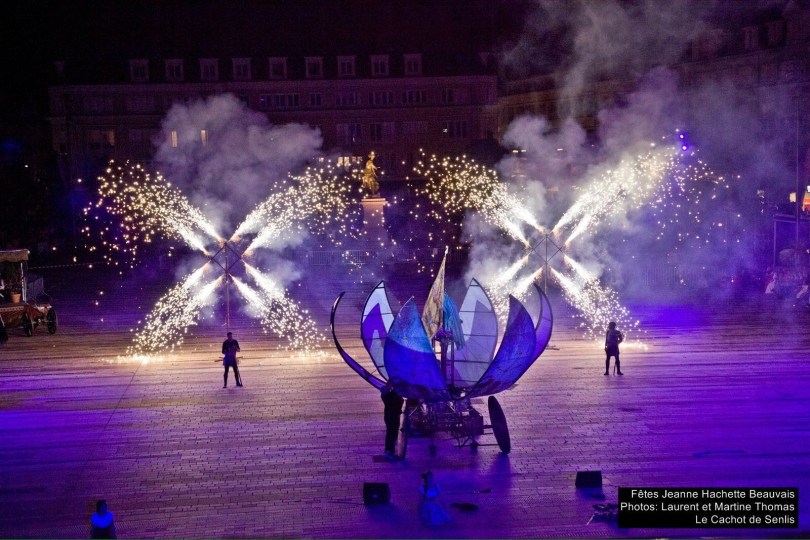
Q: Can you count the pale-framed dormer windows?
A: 9